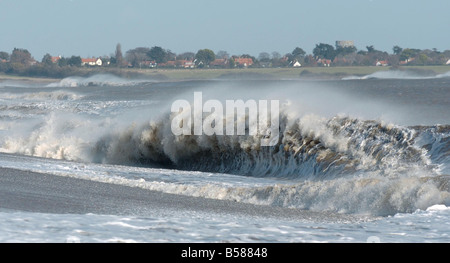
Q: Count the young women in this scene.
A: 0